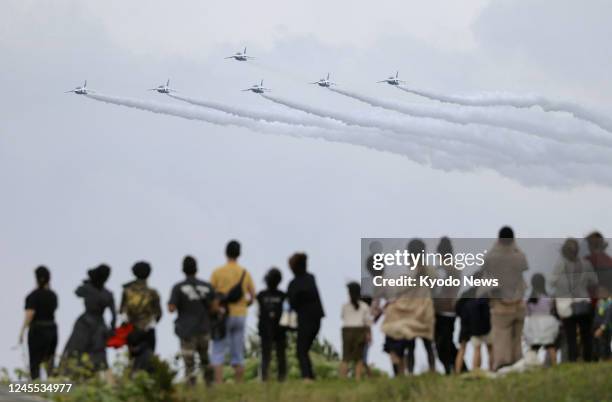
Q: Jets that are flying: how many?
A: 6